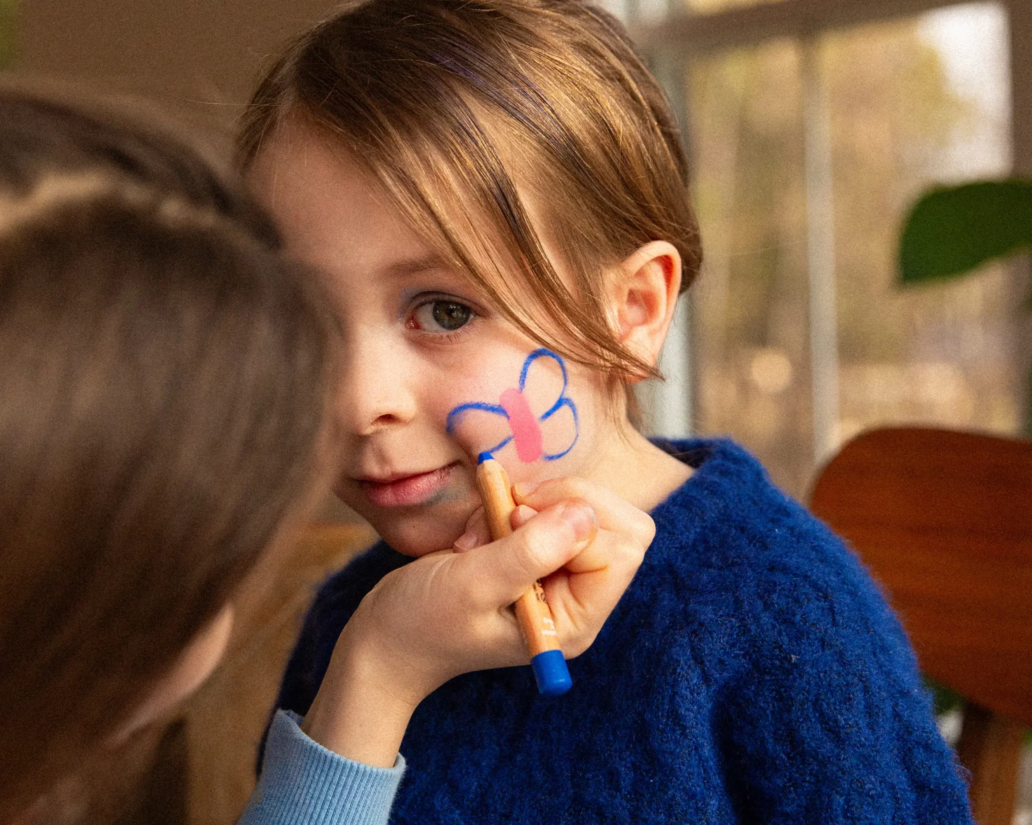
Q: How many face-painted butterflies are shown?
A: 1